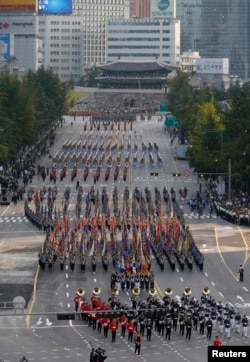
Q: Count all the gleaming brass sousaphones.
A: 8